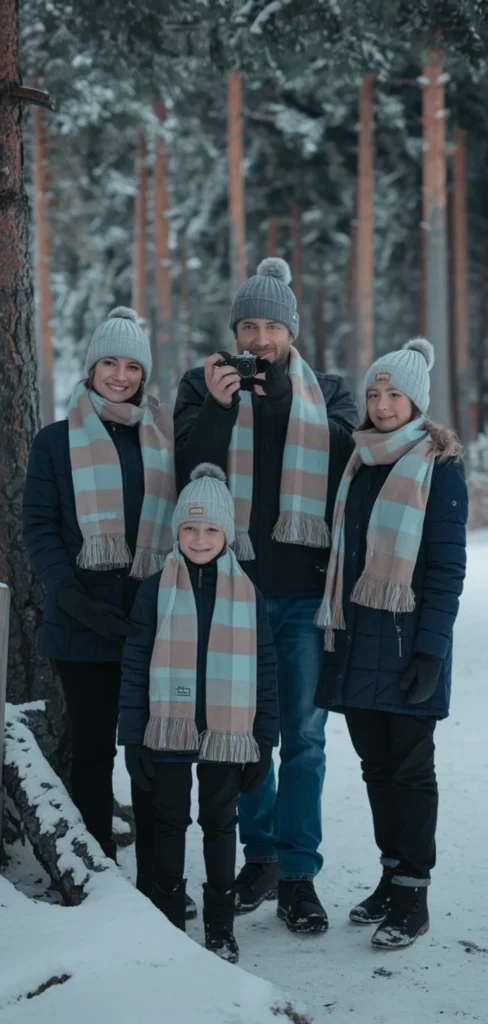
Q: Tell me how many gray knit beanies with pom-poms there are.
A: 4